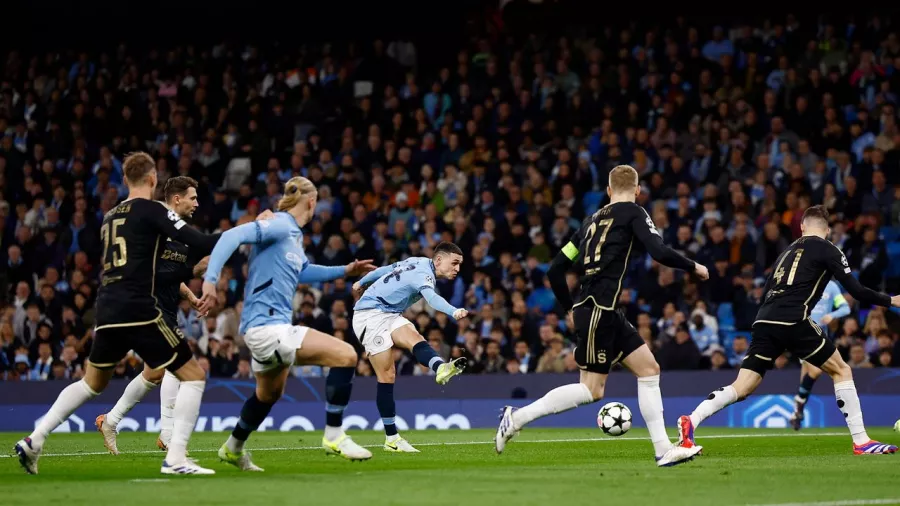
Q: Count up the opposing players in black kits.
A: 4